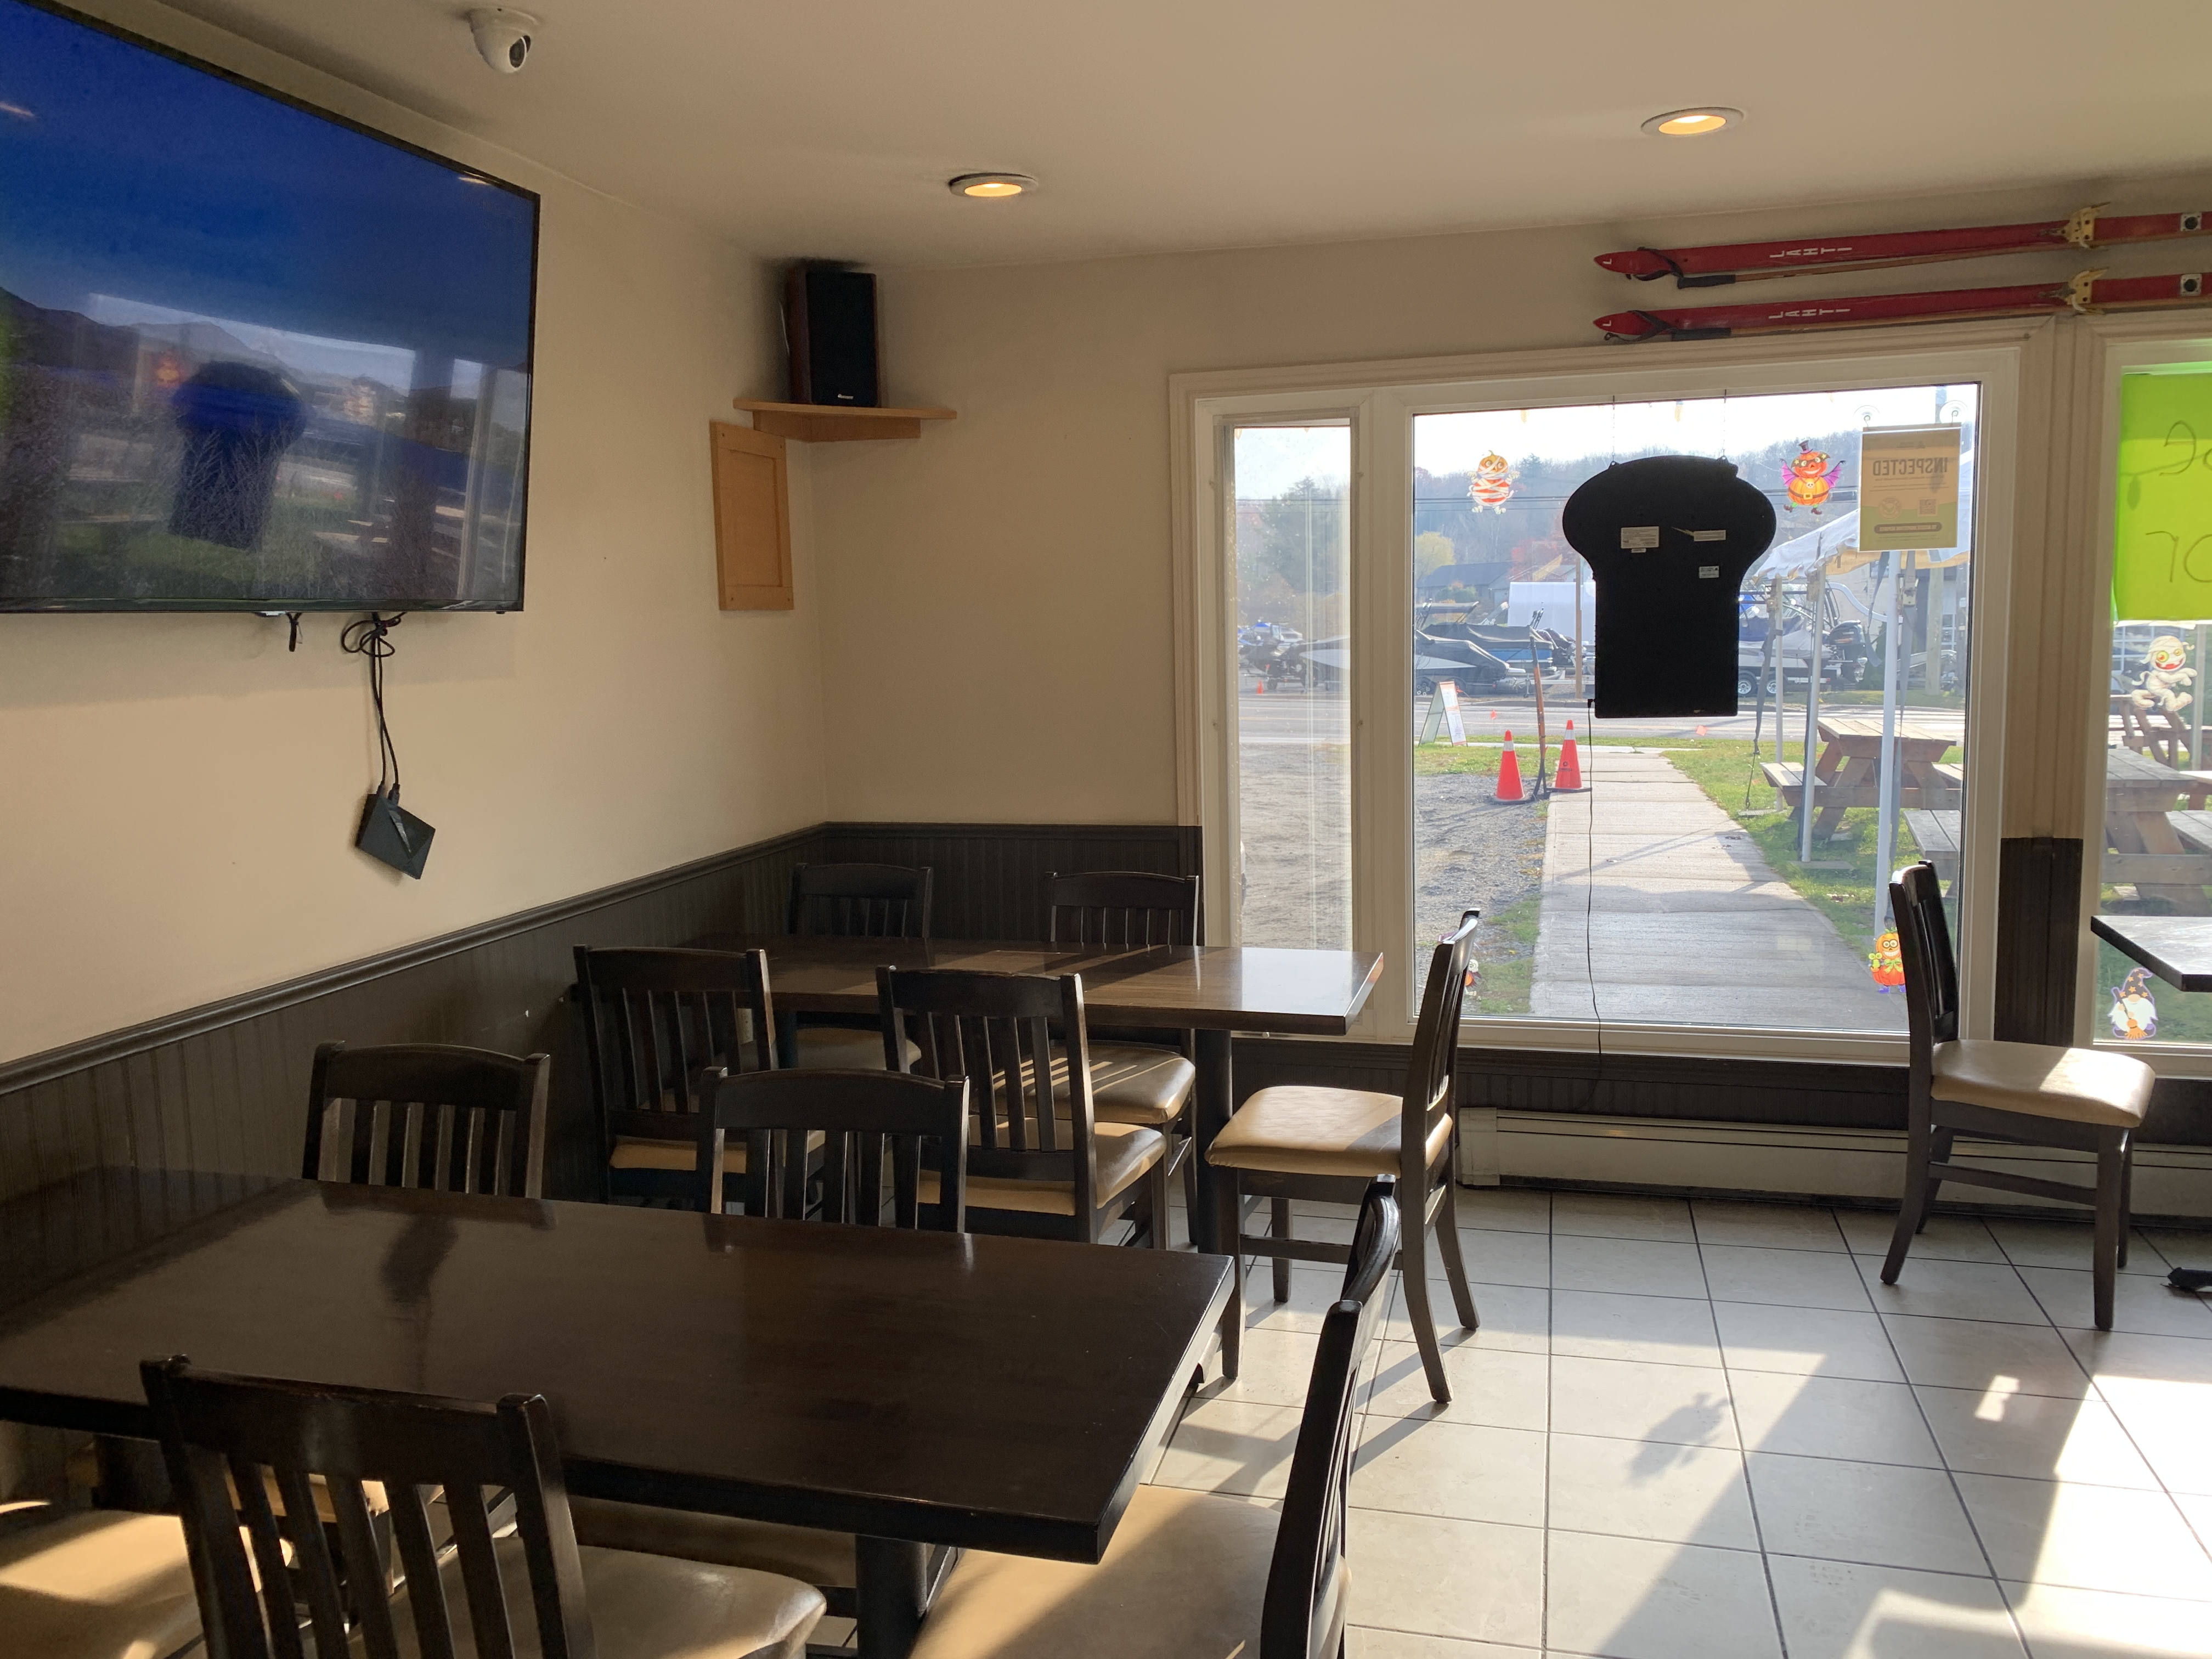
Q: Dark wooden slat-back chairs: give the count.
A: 11